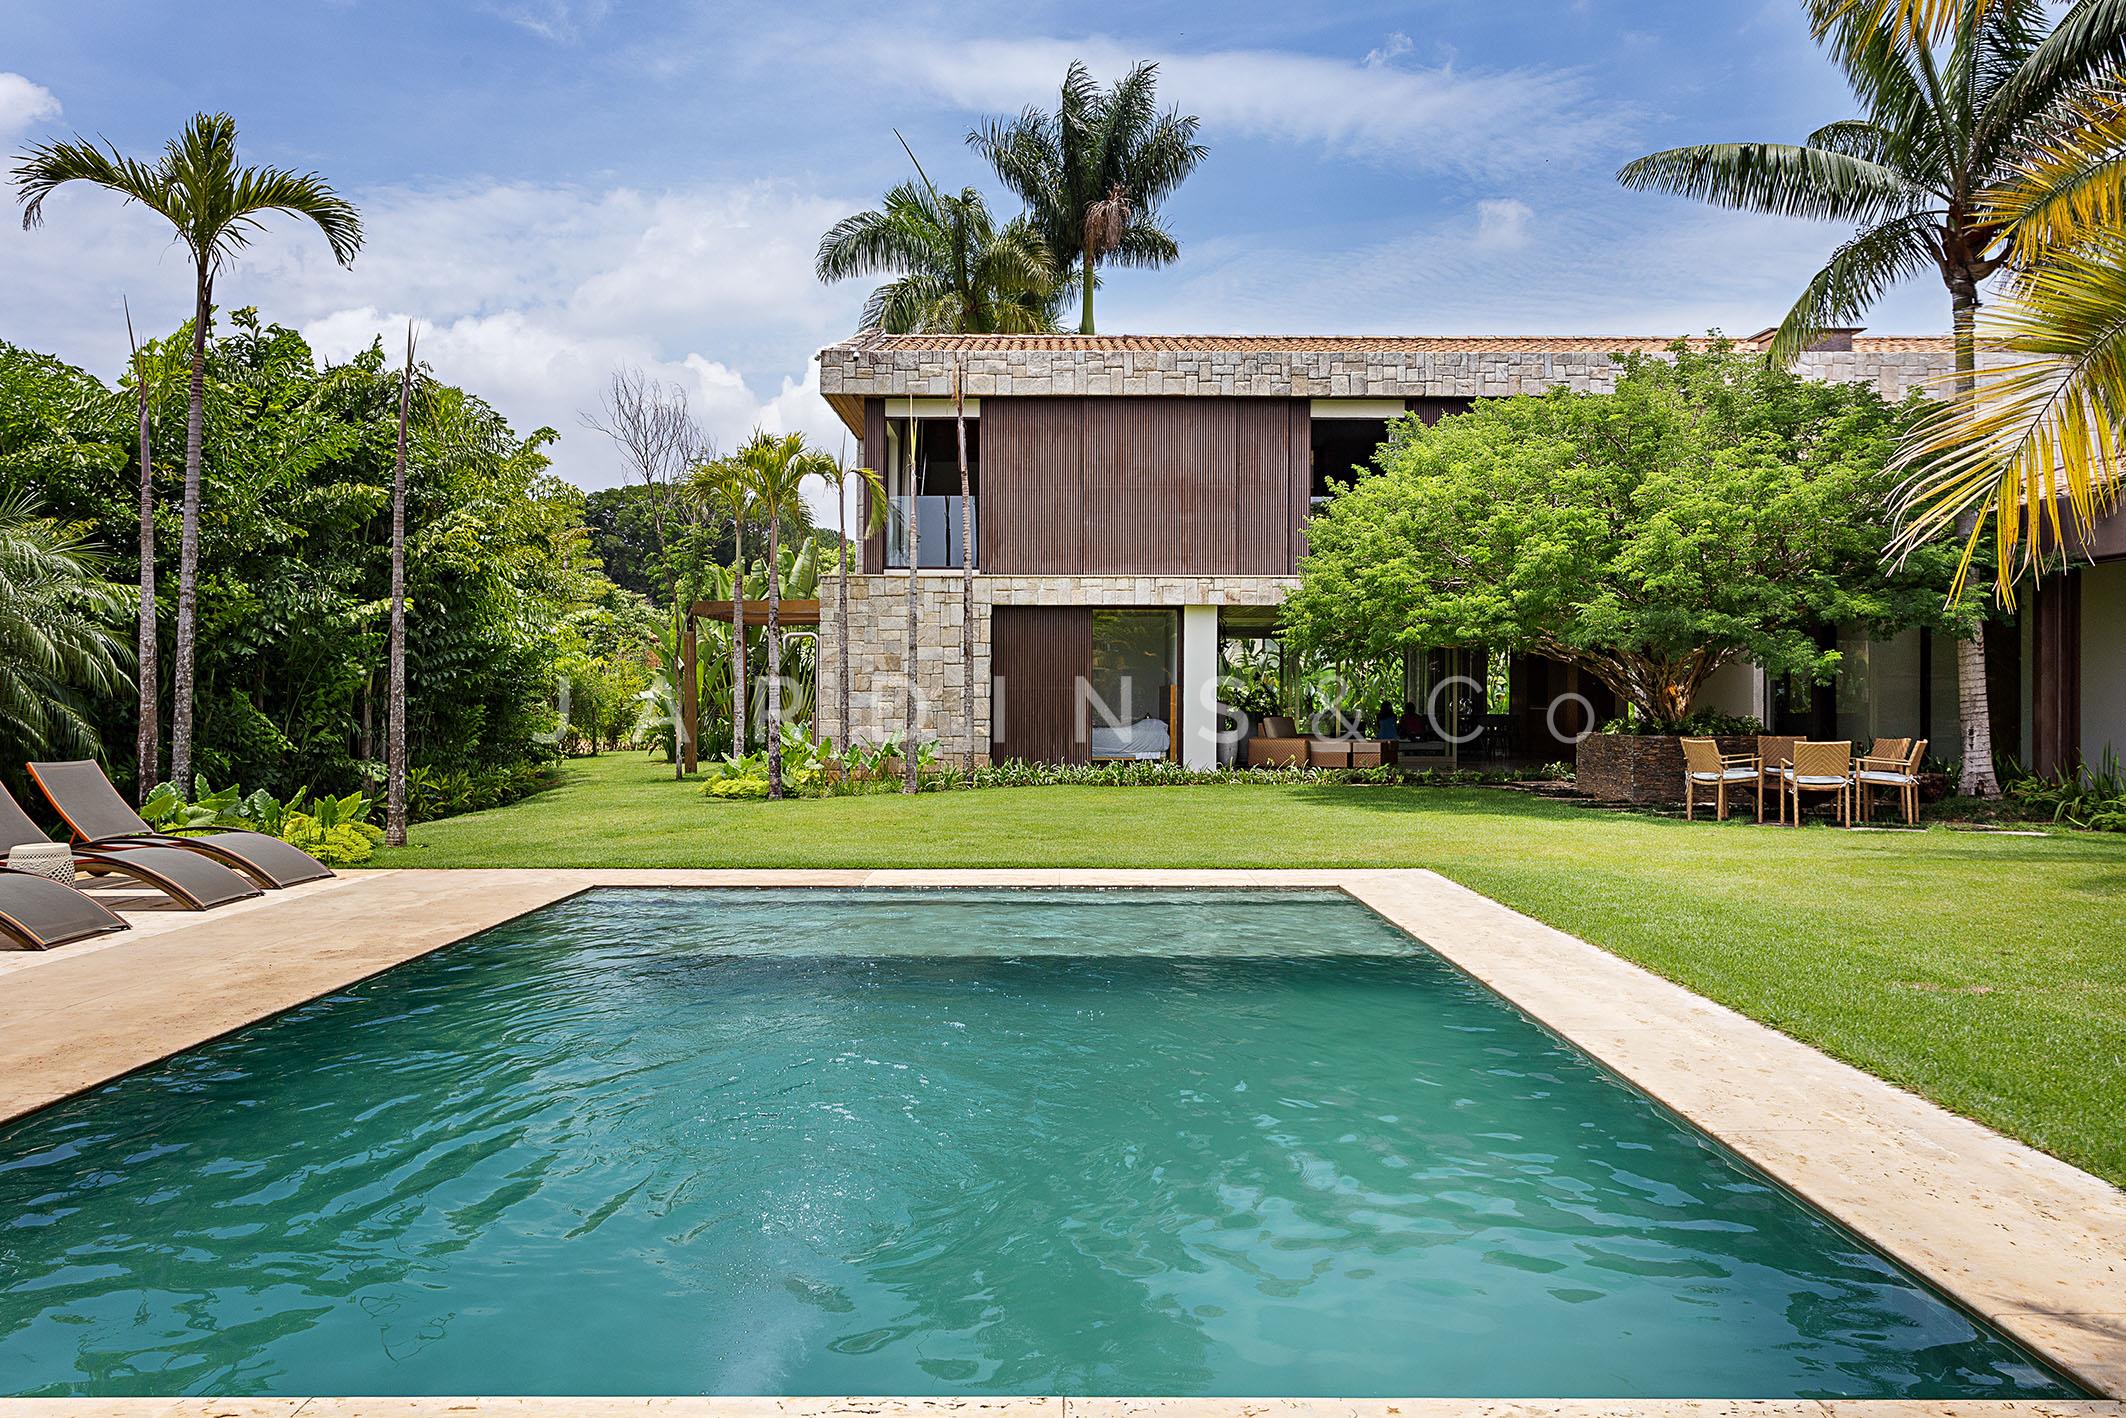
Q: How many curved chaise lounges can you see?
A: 3